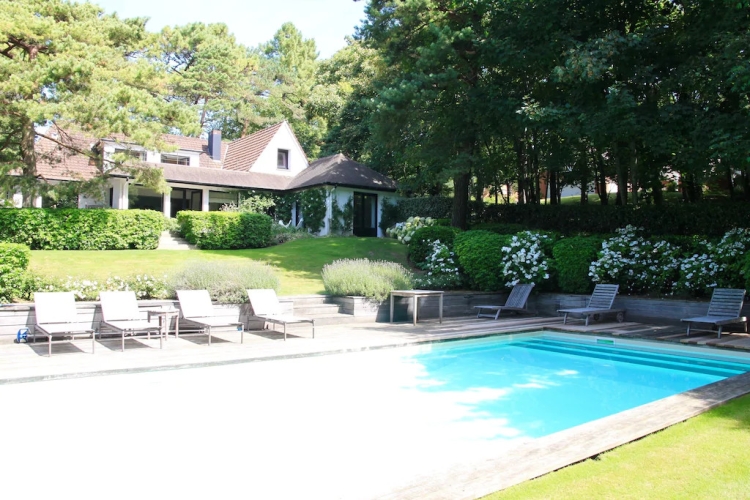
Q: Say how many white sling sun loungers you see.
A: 4